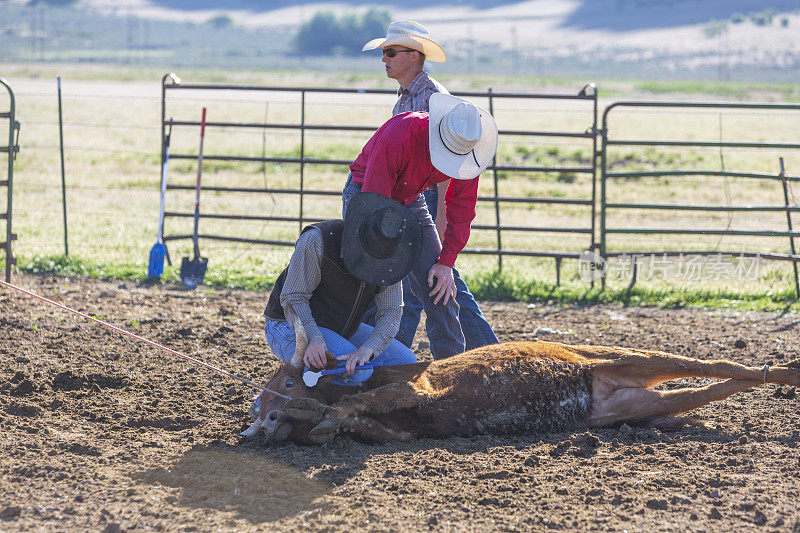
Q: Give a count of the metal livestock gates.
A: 3